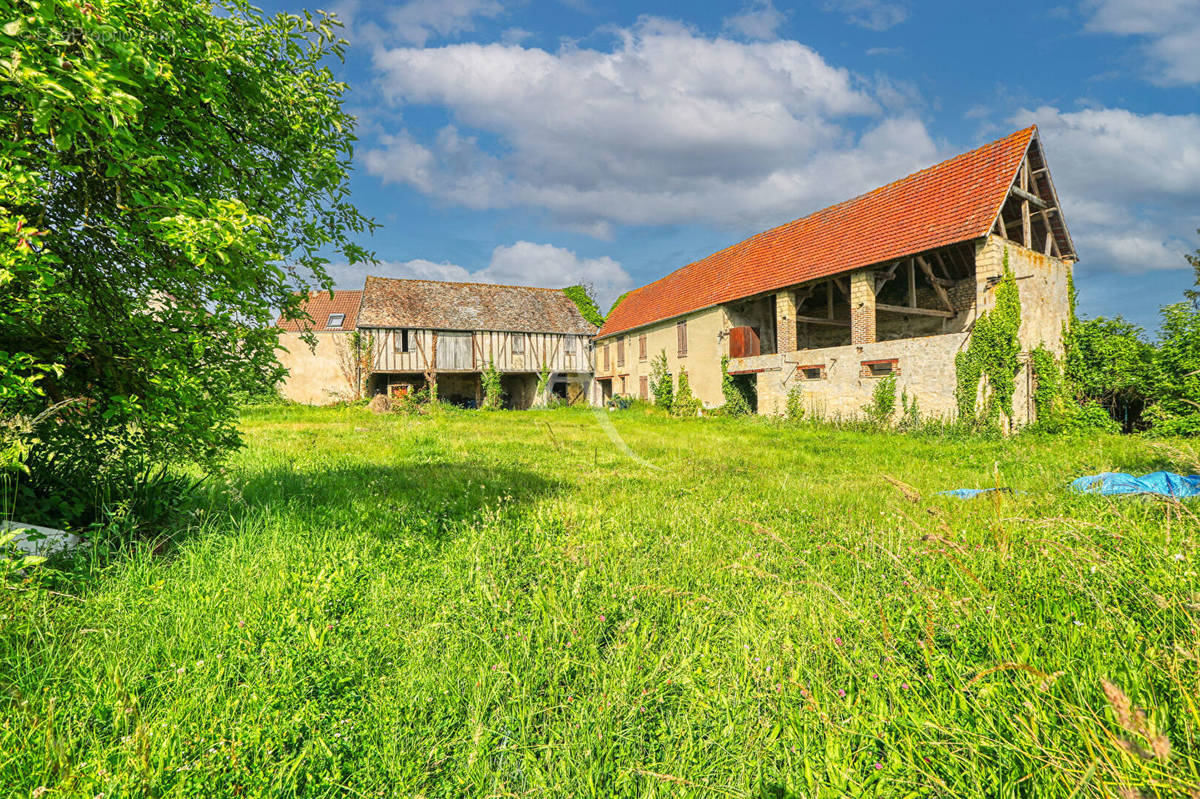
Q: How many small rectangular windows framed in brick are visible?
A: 2